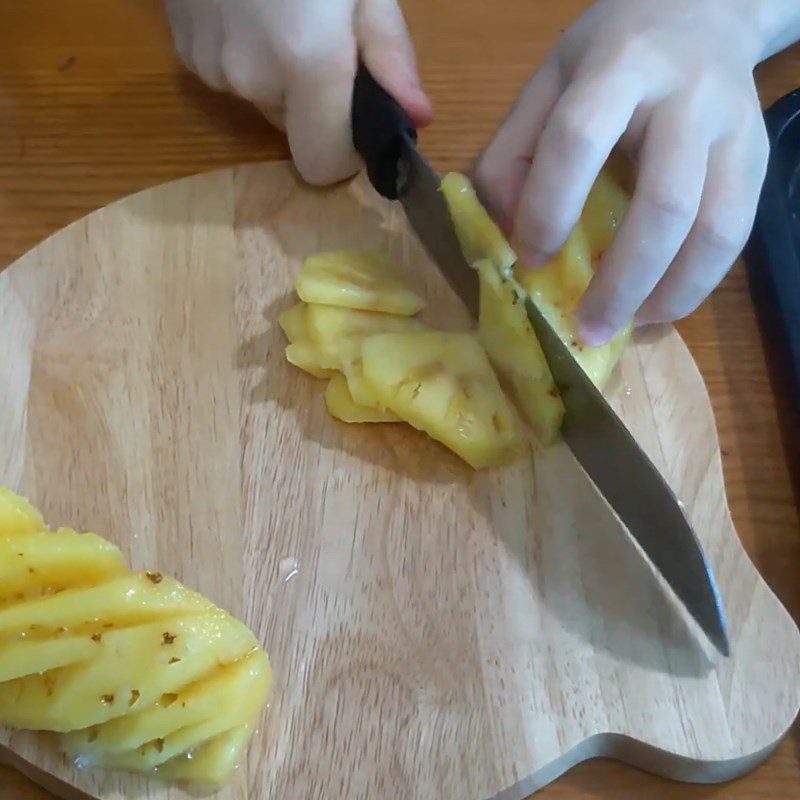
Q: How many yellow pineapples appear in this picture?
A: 2